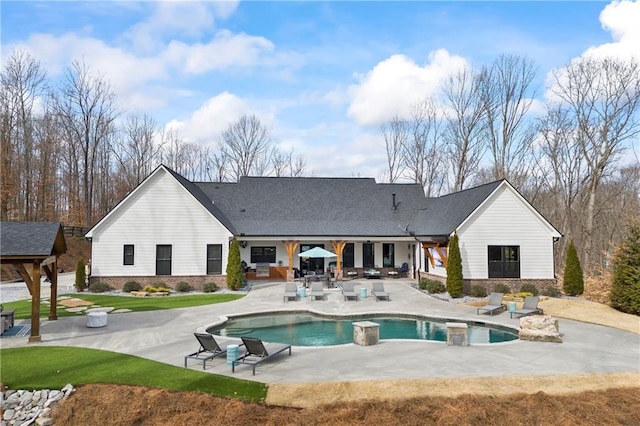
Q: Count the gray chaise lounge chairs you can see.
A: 8